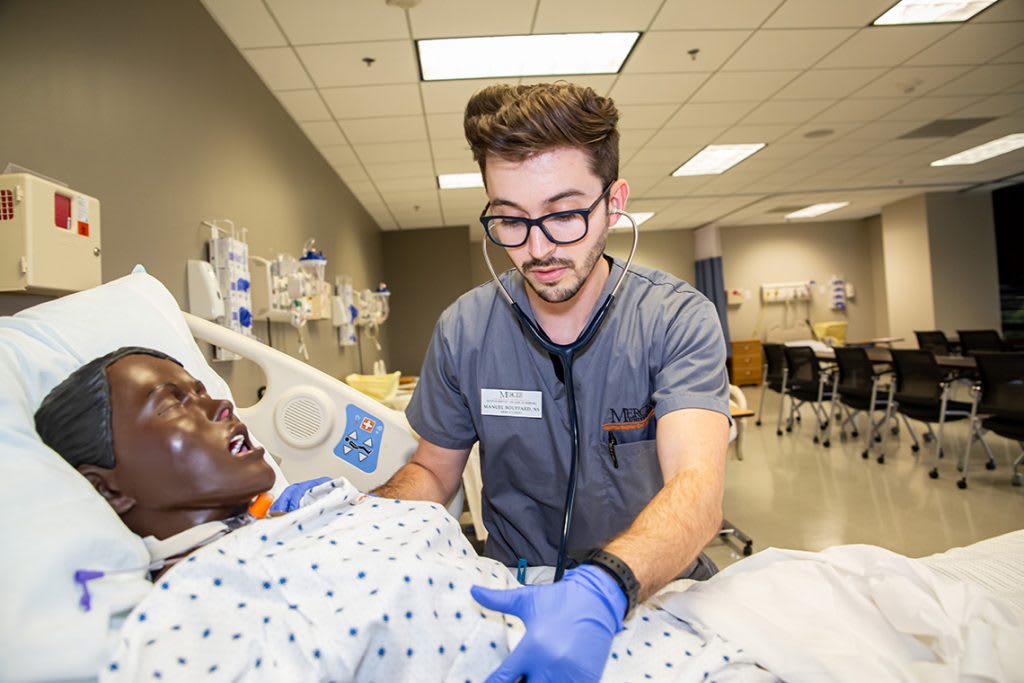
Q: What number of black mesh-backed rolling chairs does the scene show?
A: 7